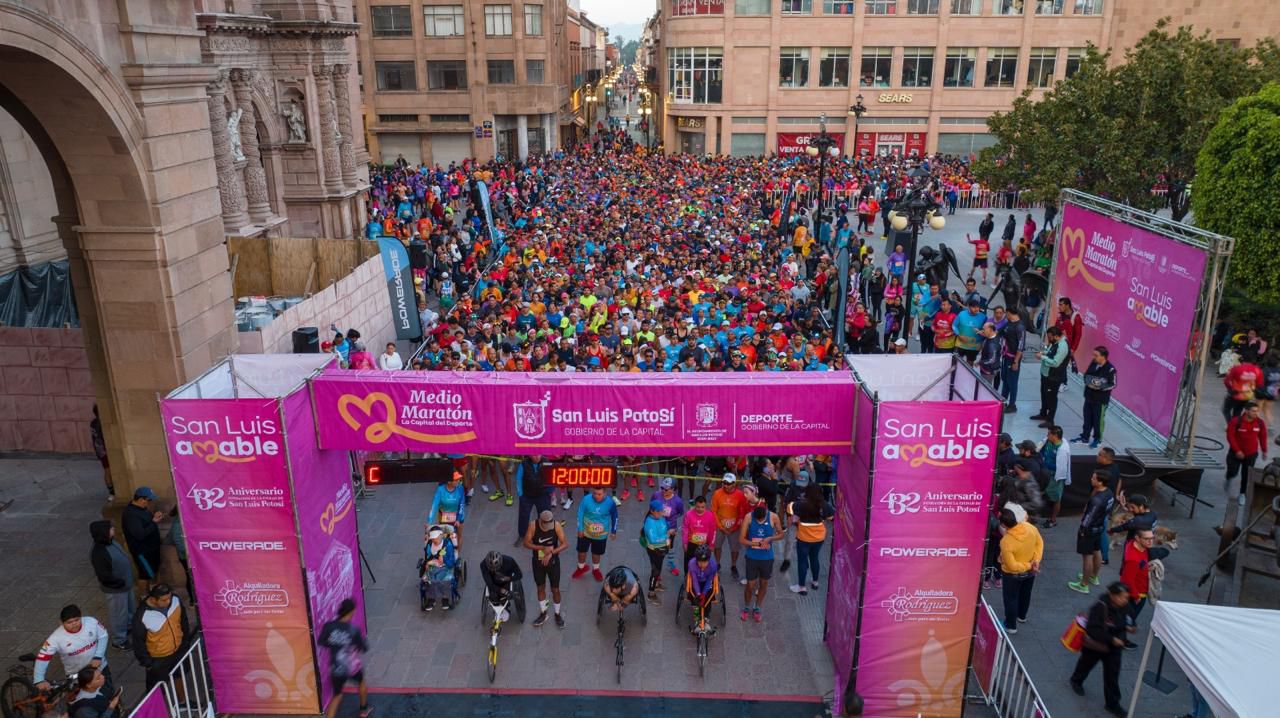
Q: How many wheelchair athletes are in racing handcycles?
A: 3